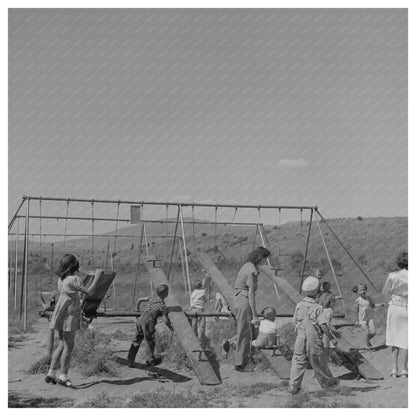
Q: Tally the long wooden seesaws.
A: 4